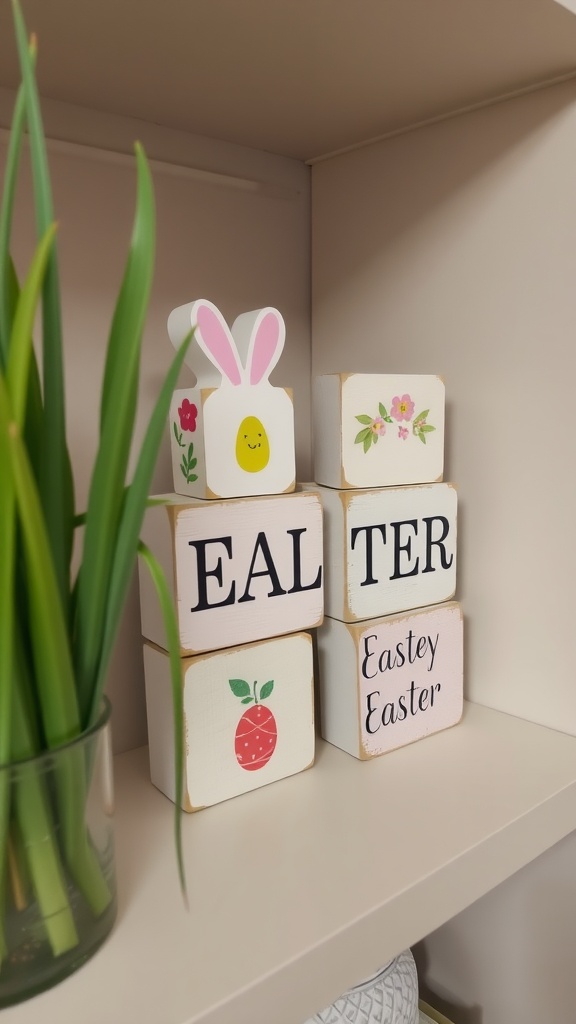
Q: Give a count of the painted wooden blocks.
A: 6